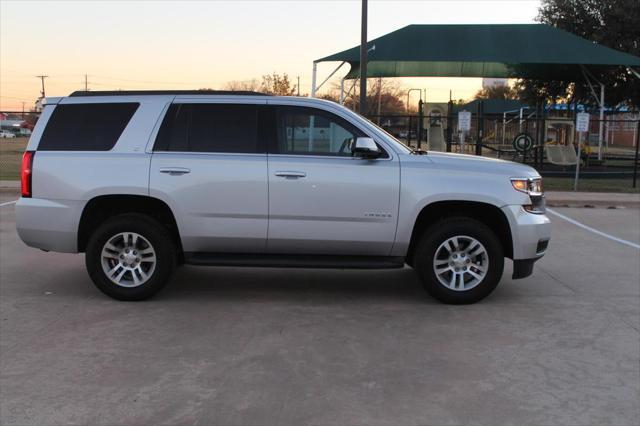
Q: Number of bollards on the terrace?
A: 0